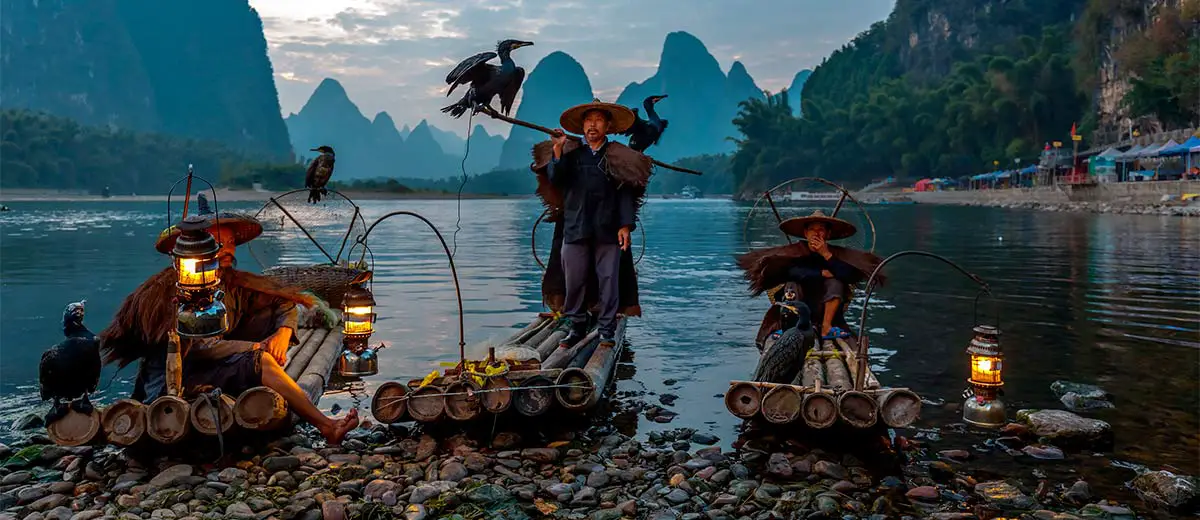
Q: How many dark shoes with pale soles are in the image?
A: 2